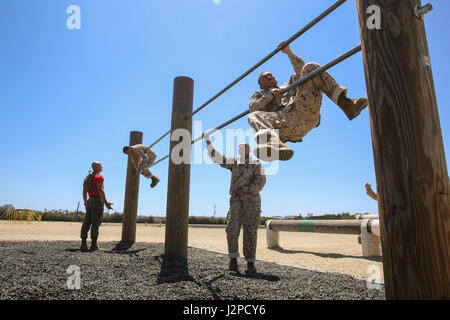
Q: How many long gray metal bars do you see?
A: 2